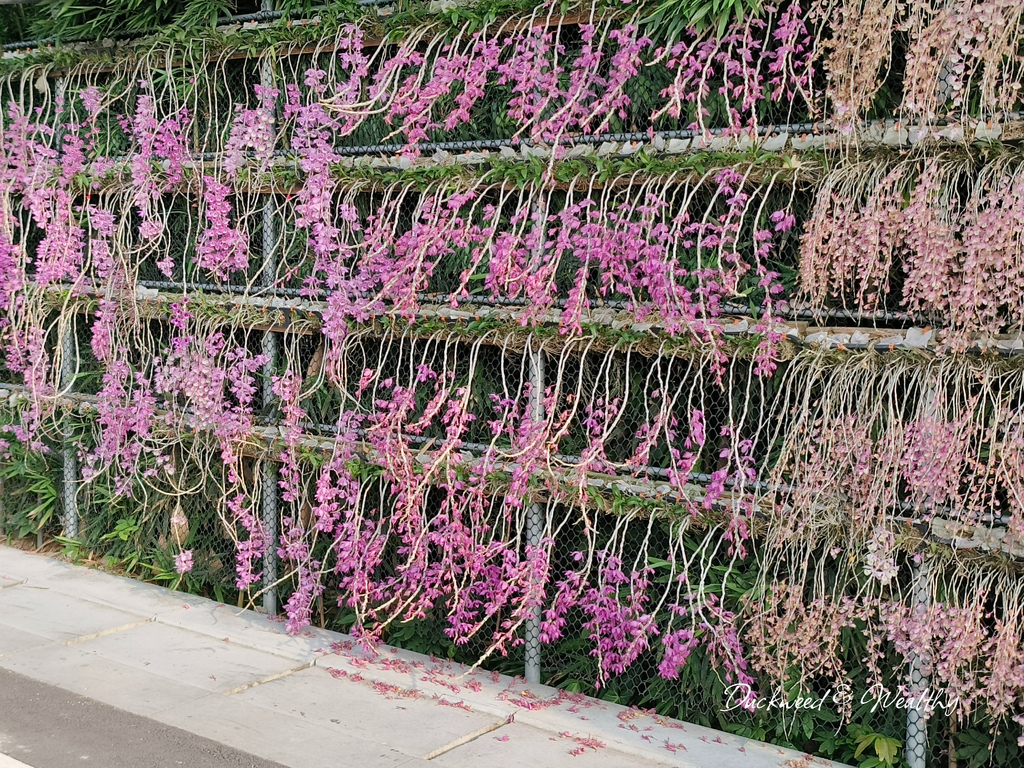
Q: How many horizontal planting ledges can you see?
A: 4